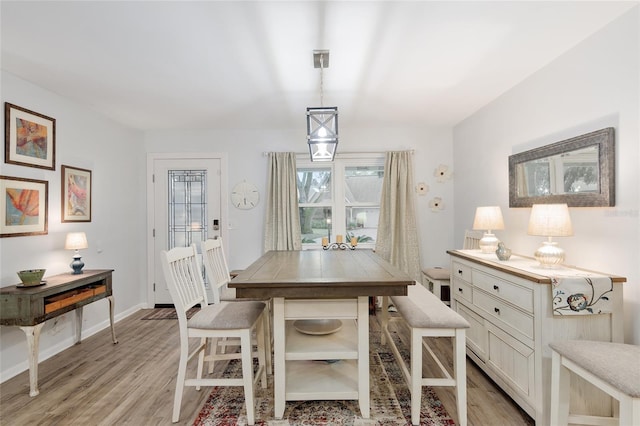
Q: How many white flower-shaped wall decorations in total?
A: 3